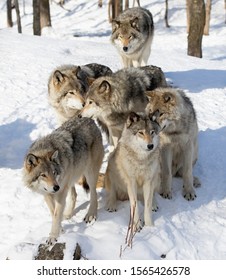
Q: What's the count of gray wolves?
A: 6